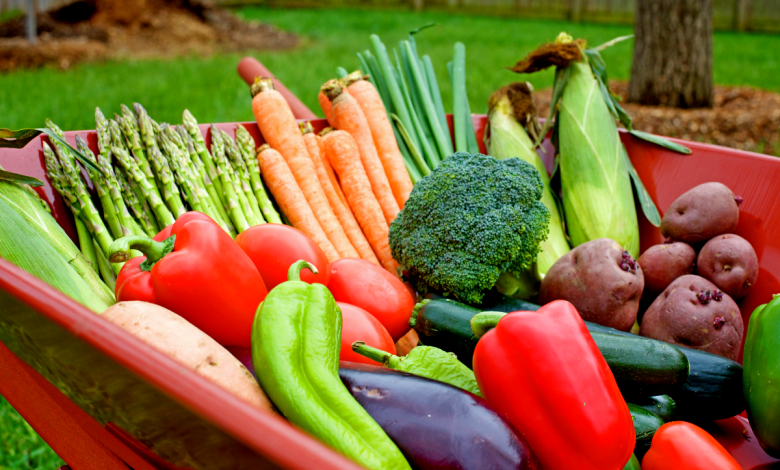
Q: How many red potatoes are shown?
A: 5